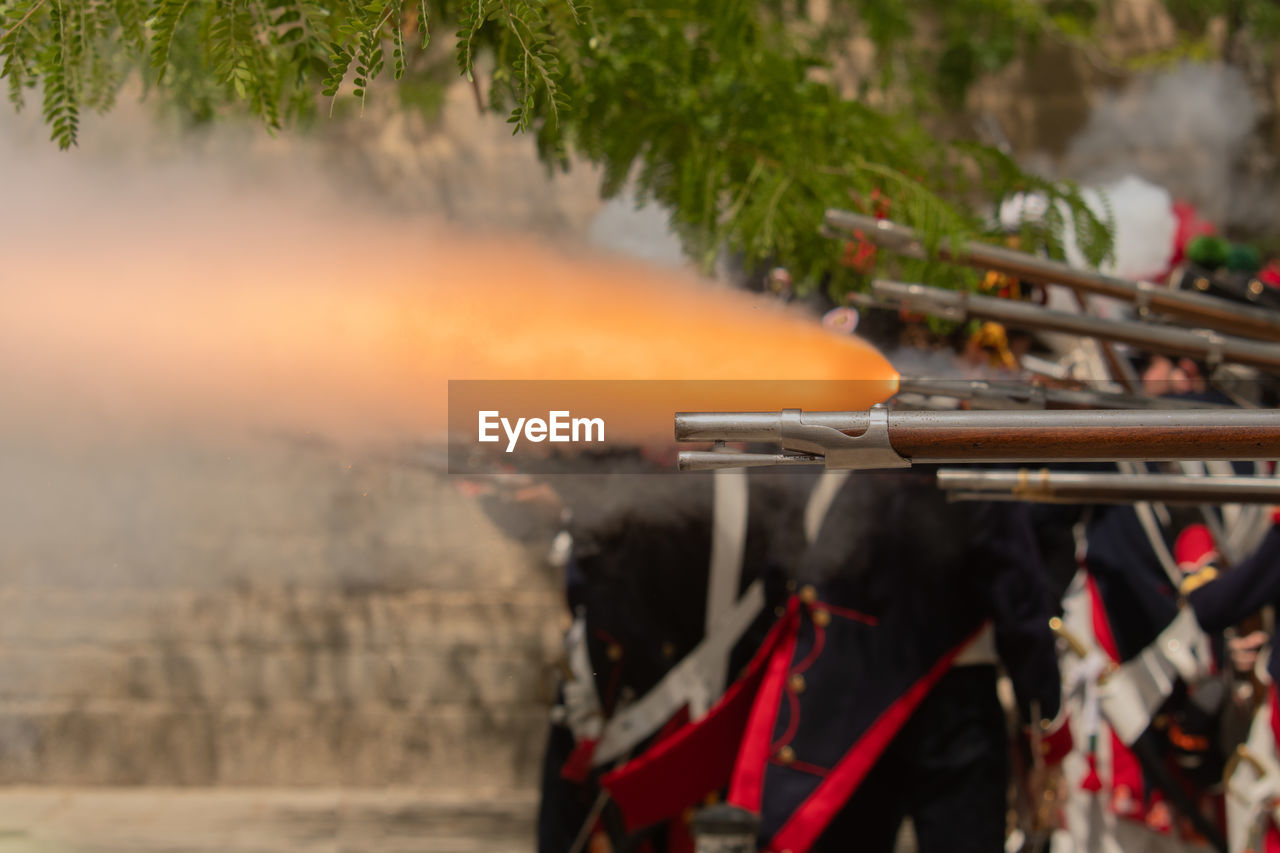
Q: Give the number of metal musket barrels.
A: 5